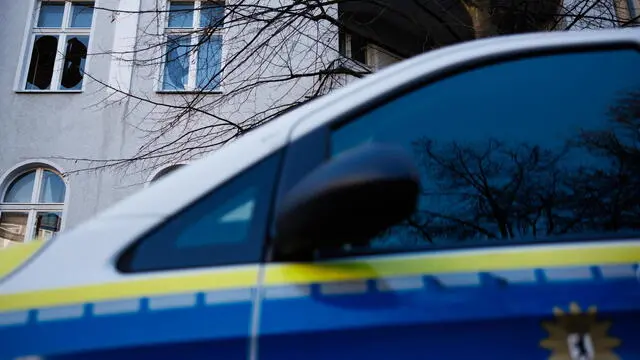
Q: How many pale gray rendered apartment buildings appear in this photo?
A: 1